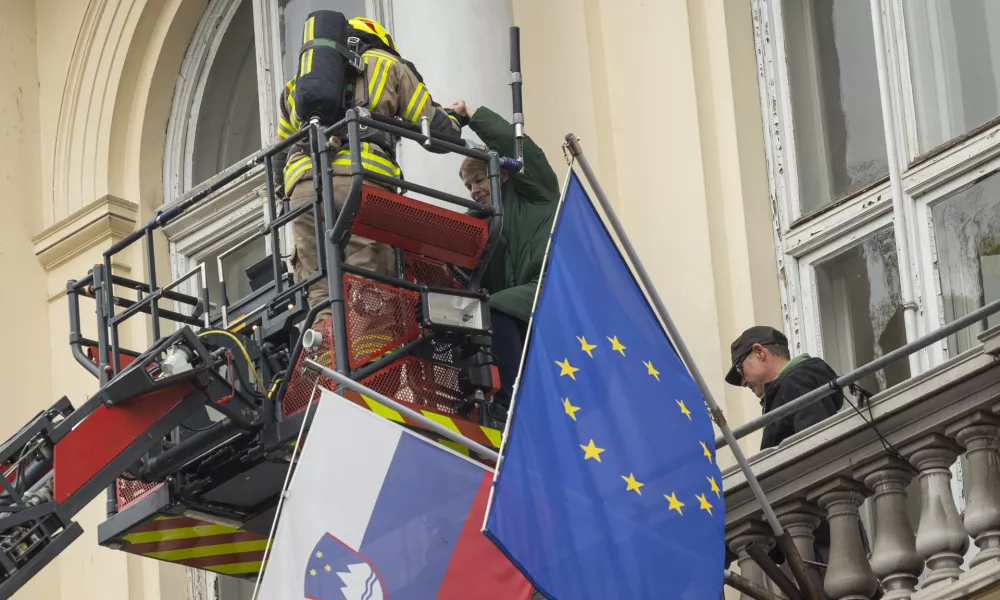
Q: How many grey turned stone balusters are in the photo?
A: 6